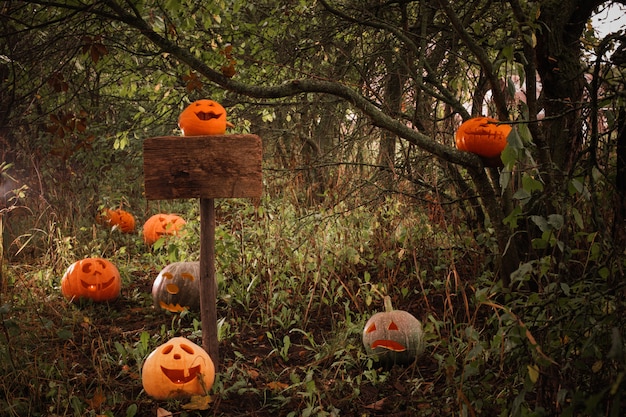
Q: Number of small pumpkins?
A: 8